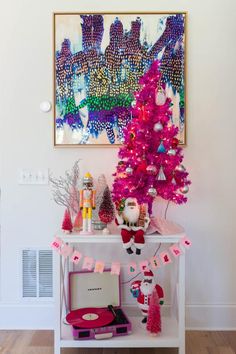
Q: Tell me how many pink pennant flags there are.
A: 12